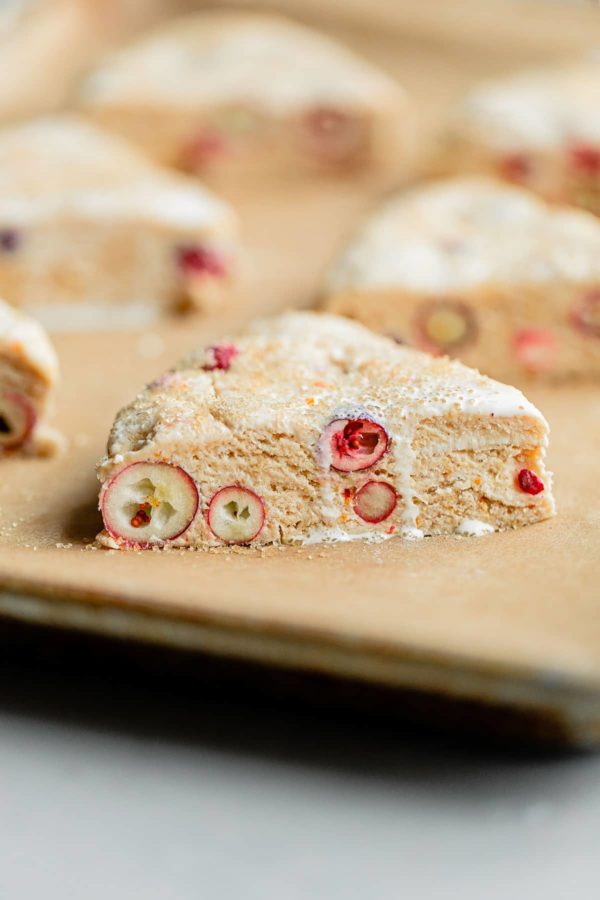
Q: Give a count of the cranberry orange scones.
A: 6